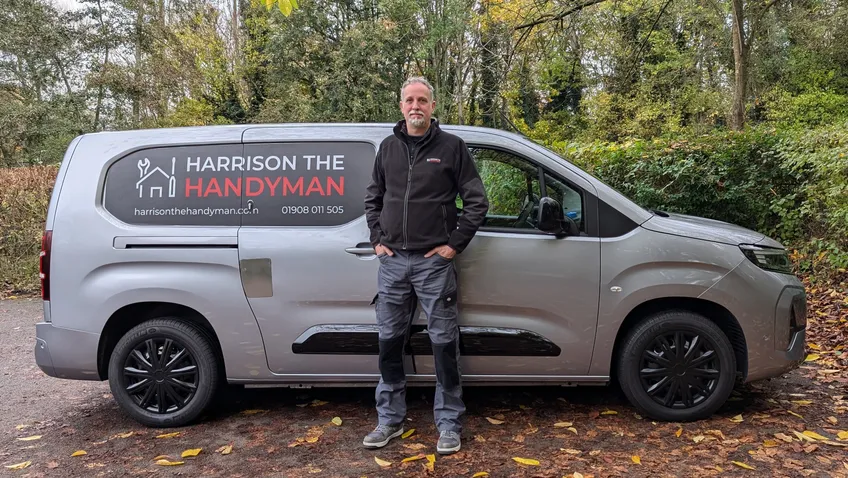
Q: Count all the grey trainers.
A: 2